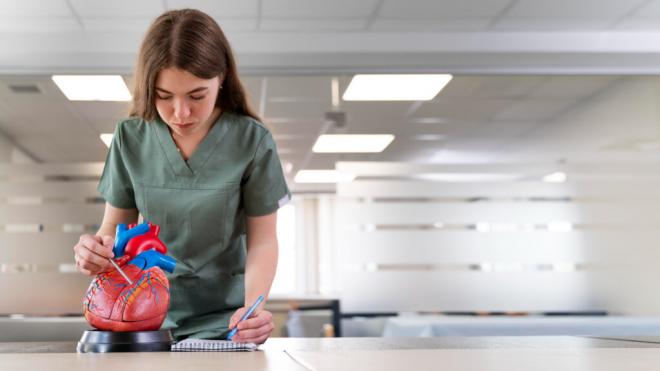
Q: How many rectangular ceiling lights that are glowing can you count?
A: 5